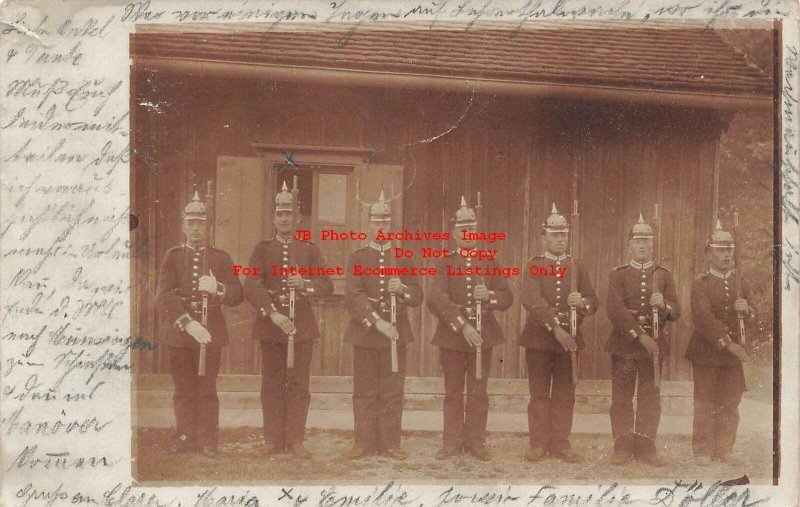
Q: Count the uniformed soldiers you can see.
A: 7